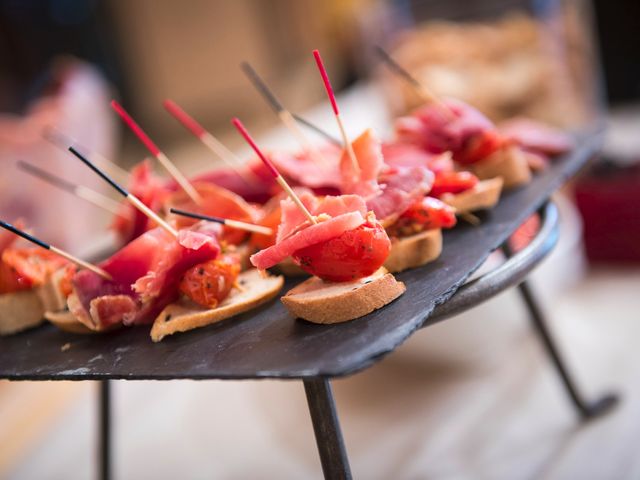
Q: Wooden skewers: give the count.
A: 12